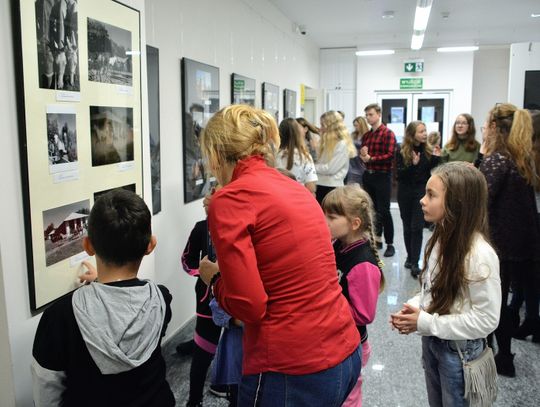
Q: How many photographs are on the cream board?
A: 6